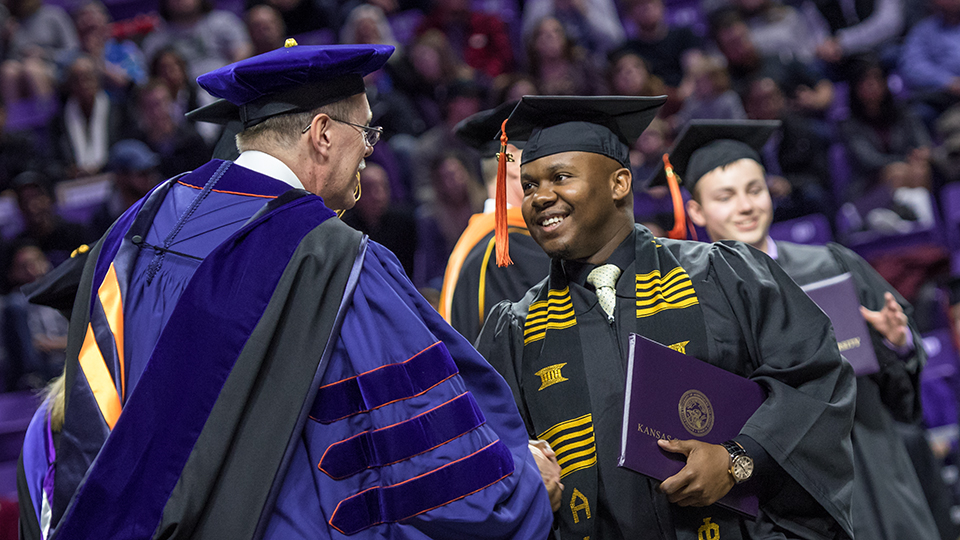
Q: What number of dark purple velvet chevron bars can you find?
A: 3